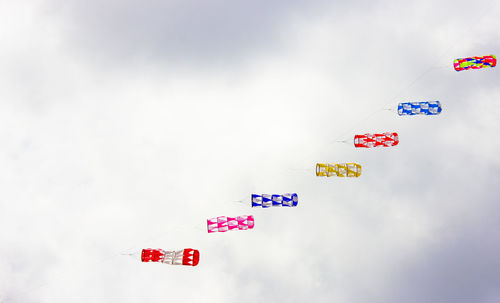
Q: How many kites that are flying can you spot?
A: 7